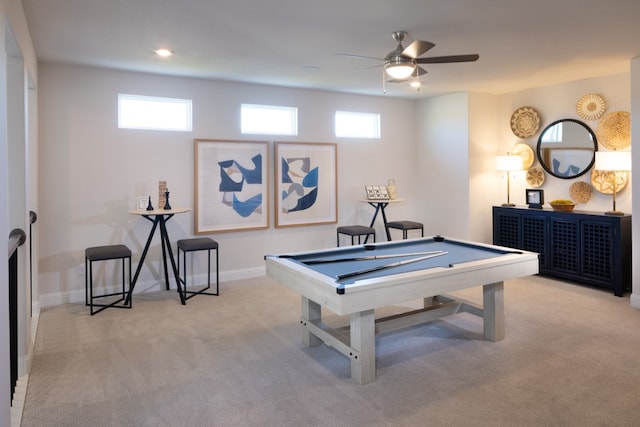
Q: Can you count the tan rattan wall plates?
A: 7